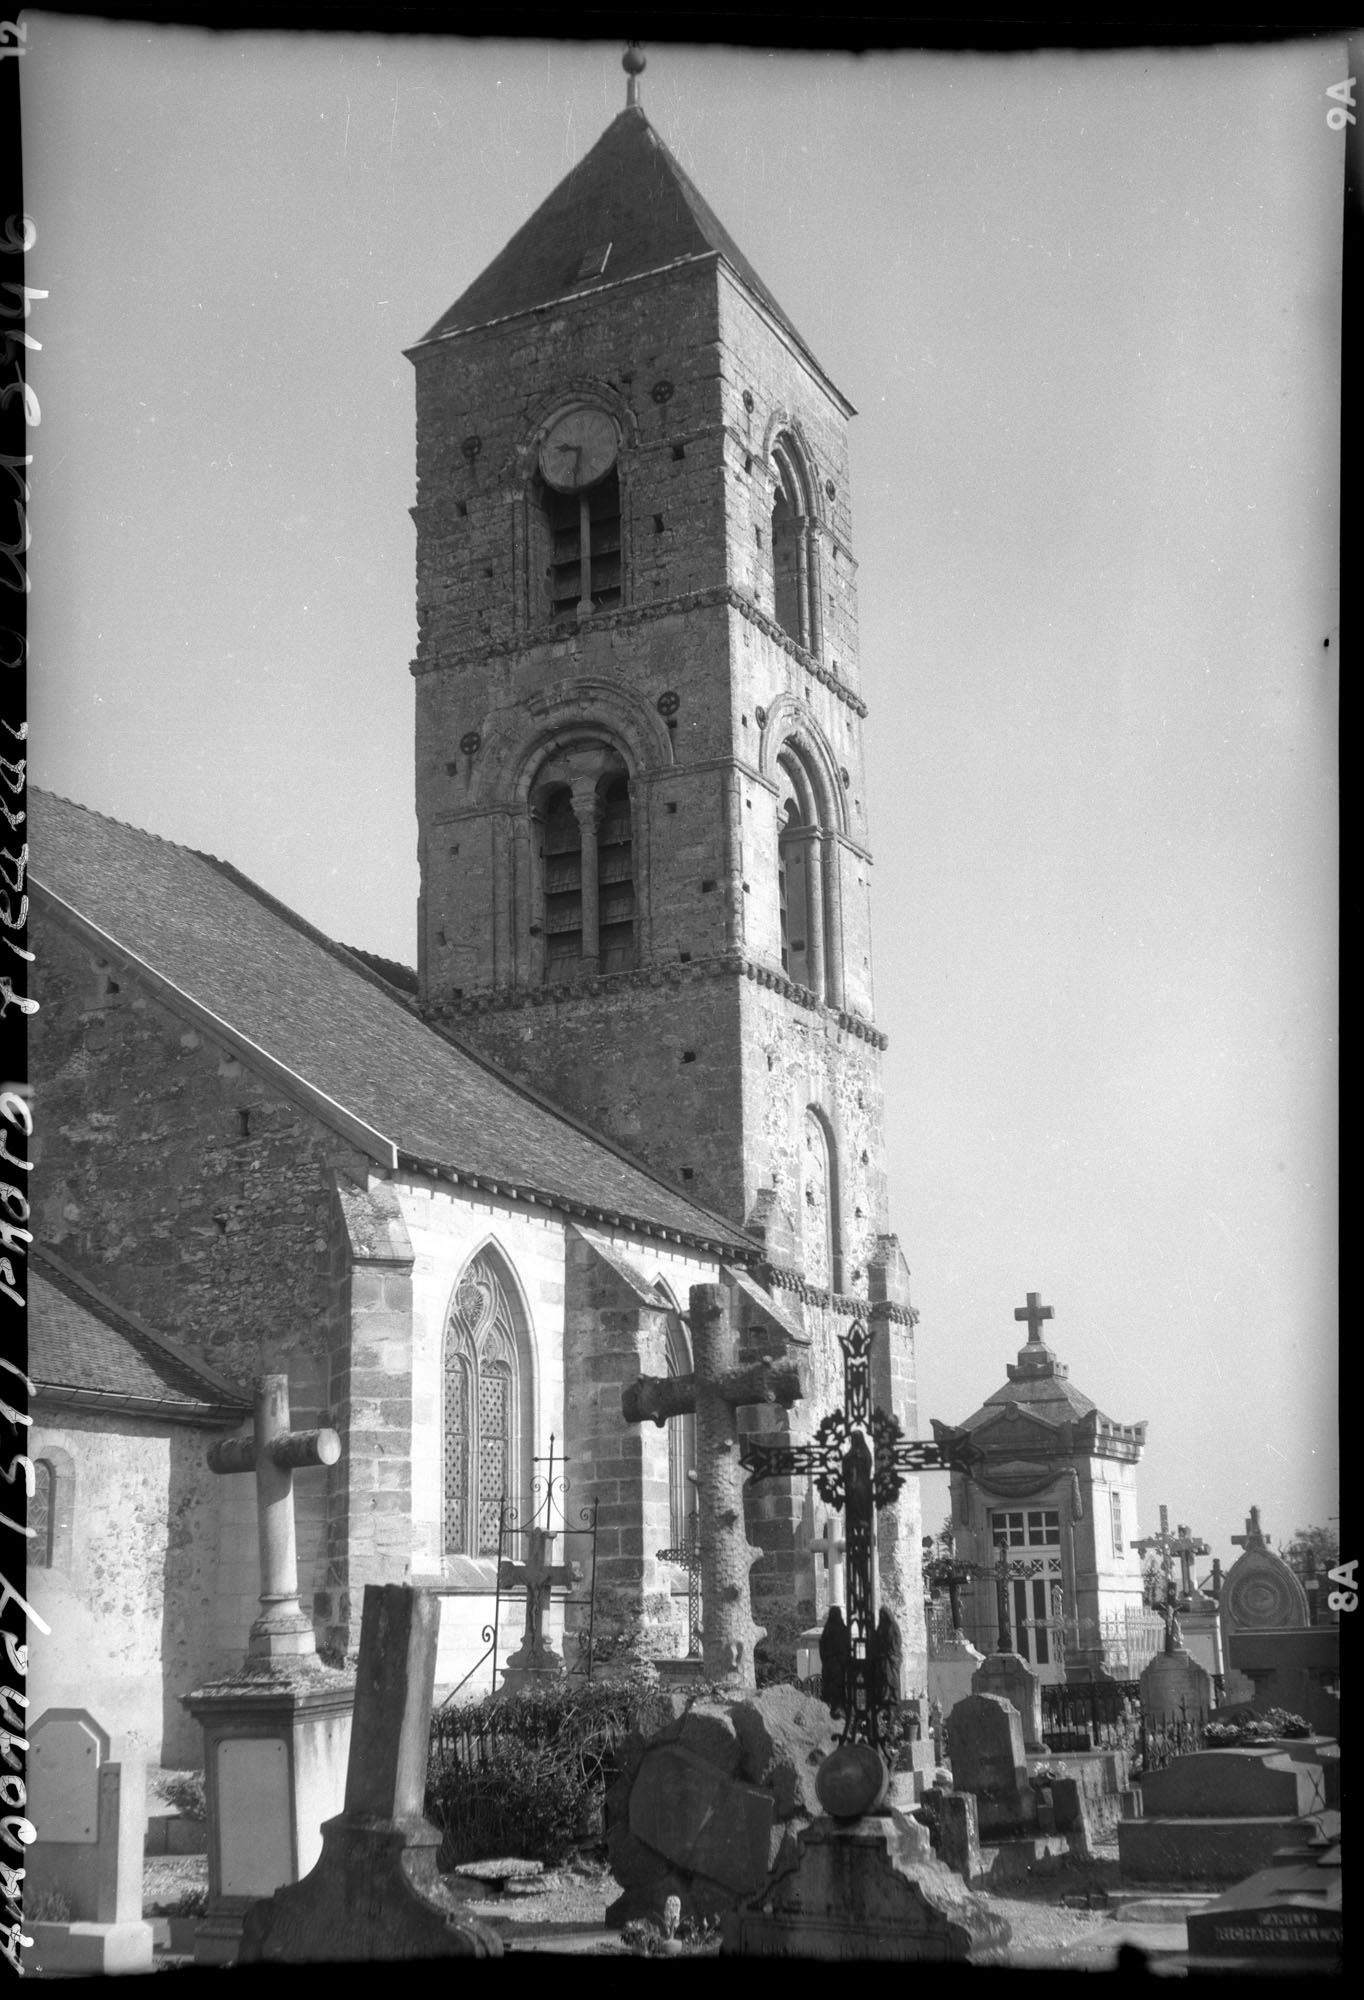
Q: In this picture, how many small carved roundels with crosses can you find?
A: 8